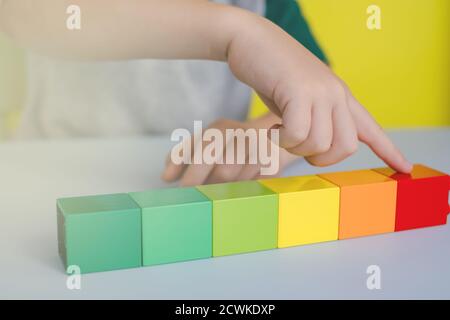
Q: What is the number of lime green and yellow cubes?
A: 2